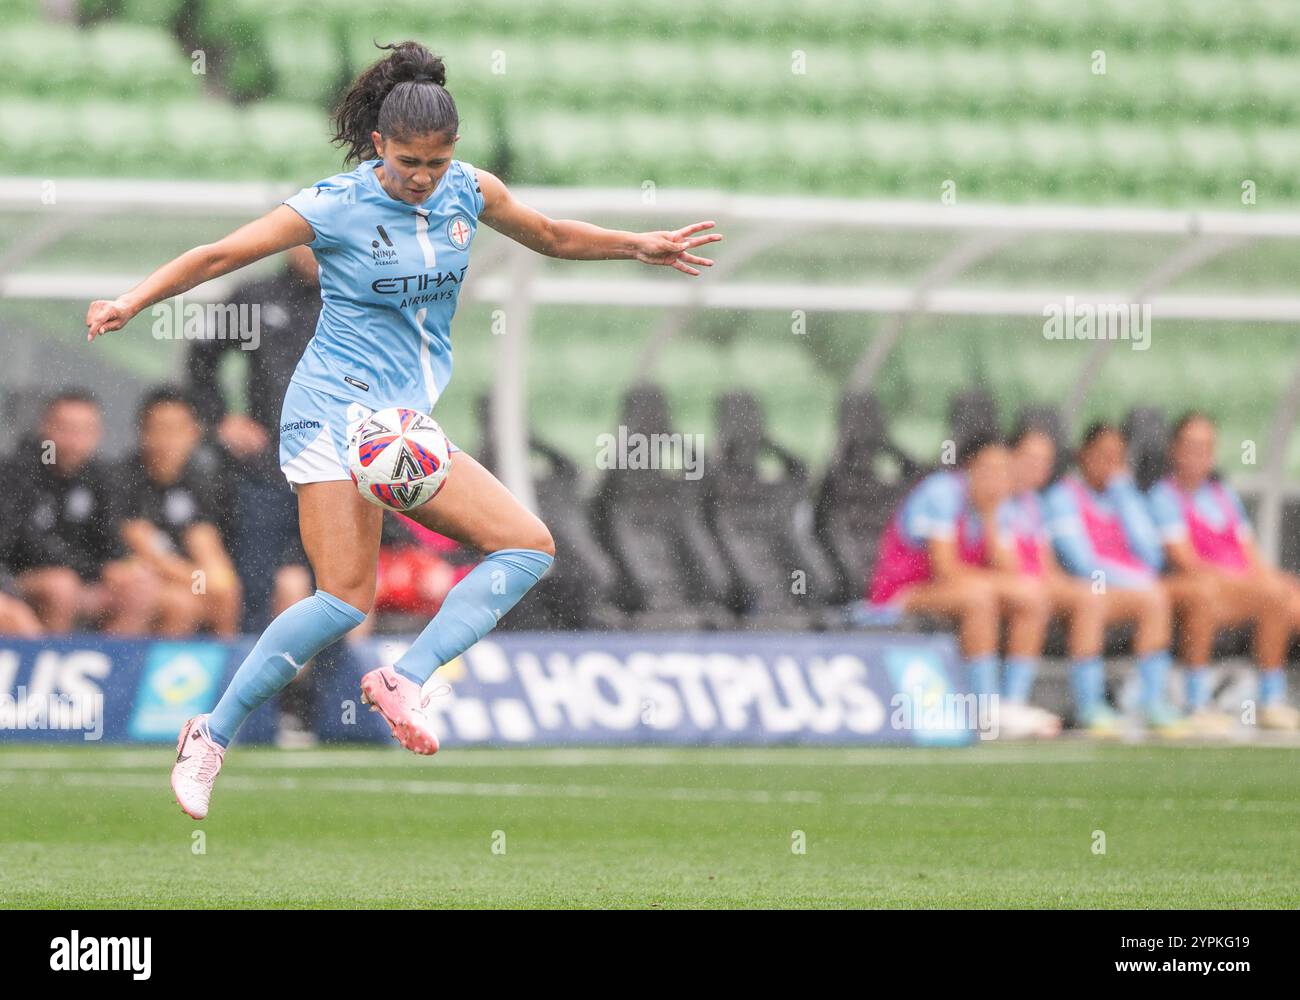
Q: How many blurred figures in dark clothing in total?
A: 3